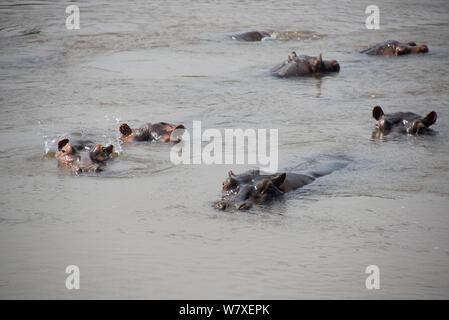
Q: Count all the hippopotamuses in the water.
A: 7